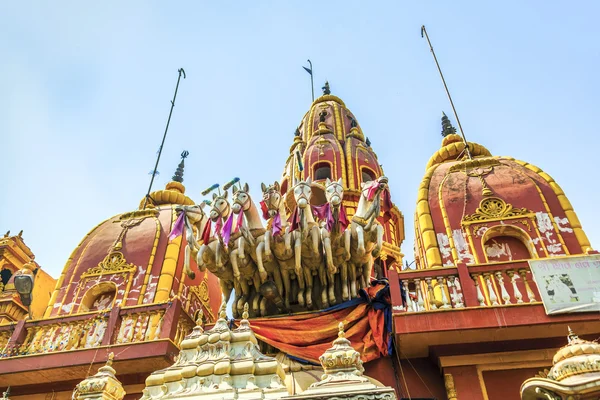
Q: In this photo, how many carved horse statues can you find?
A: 7